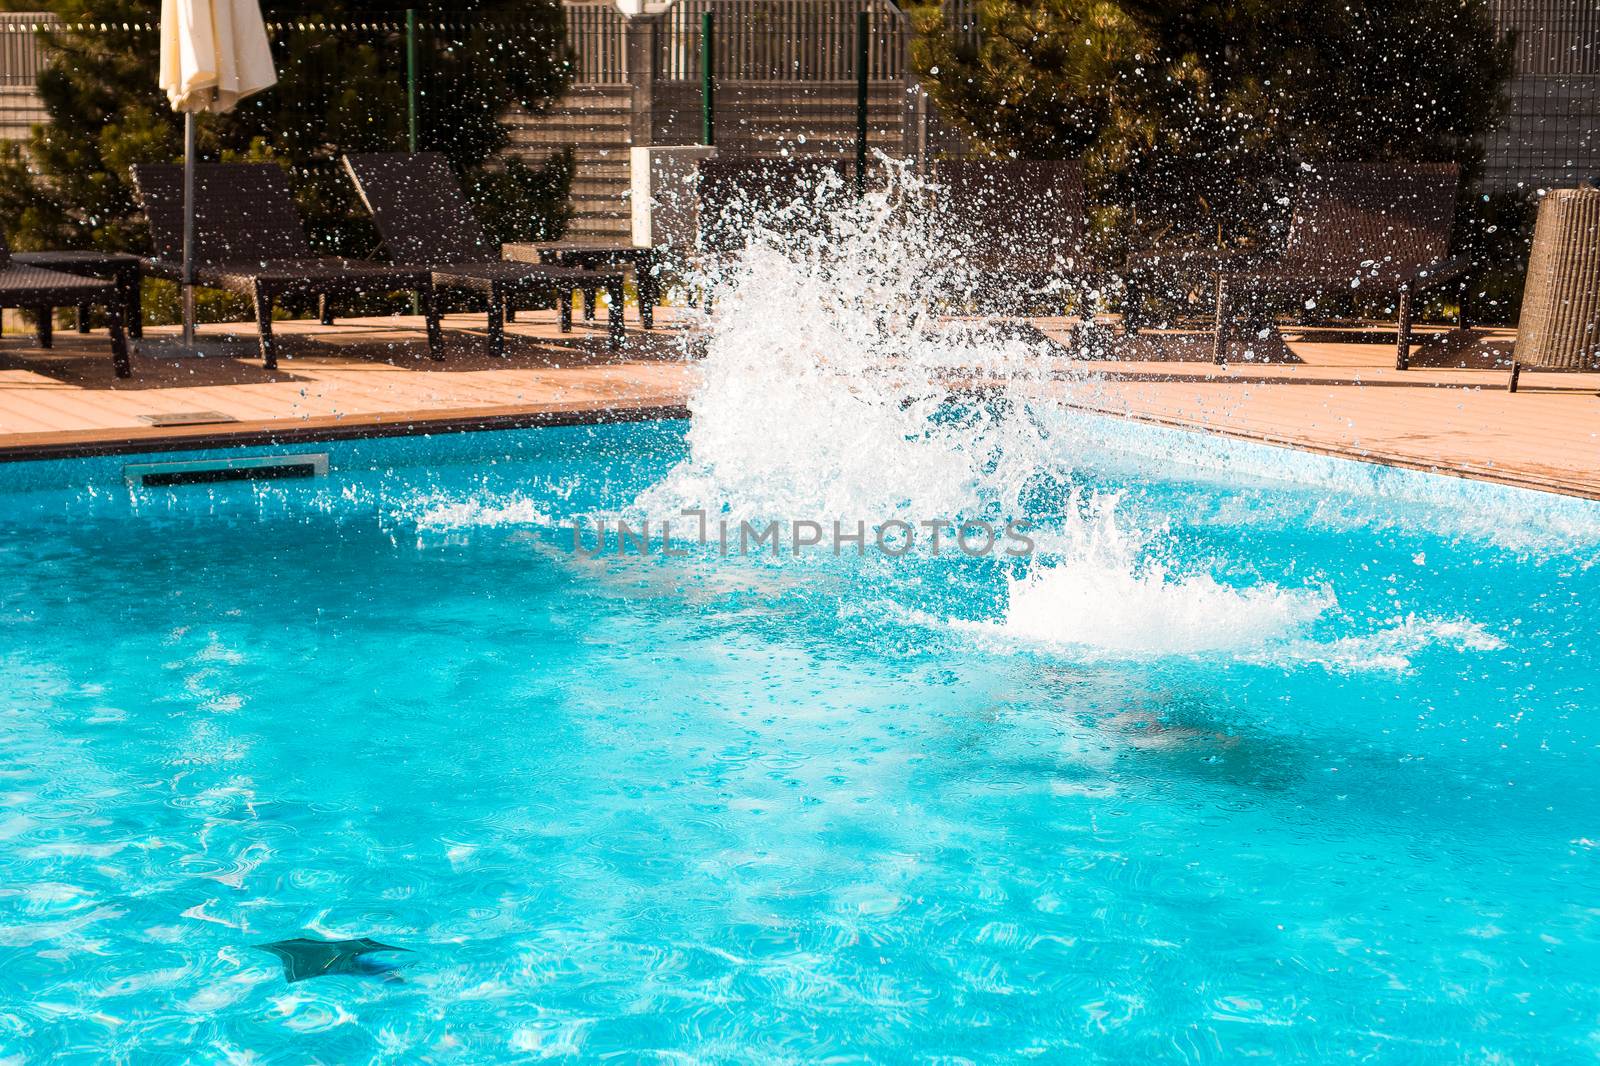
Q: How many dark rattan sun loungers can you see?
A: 6